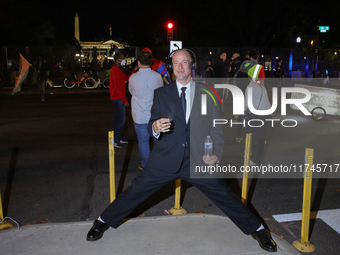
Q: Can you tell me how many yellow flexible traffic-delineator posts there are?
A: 5